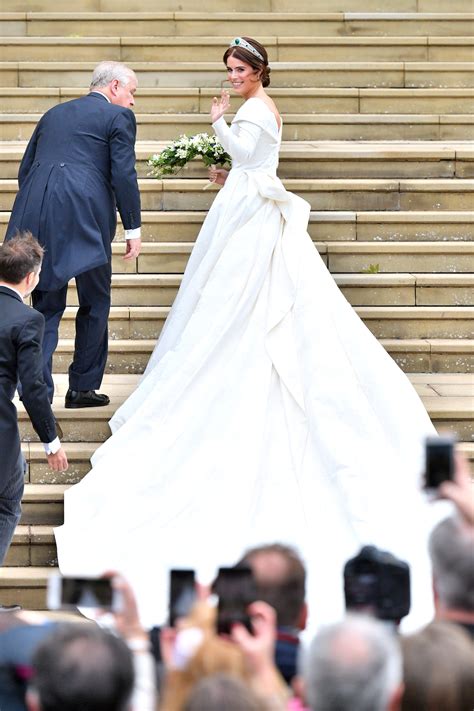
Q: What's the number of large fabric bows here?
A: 1